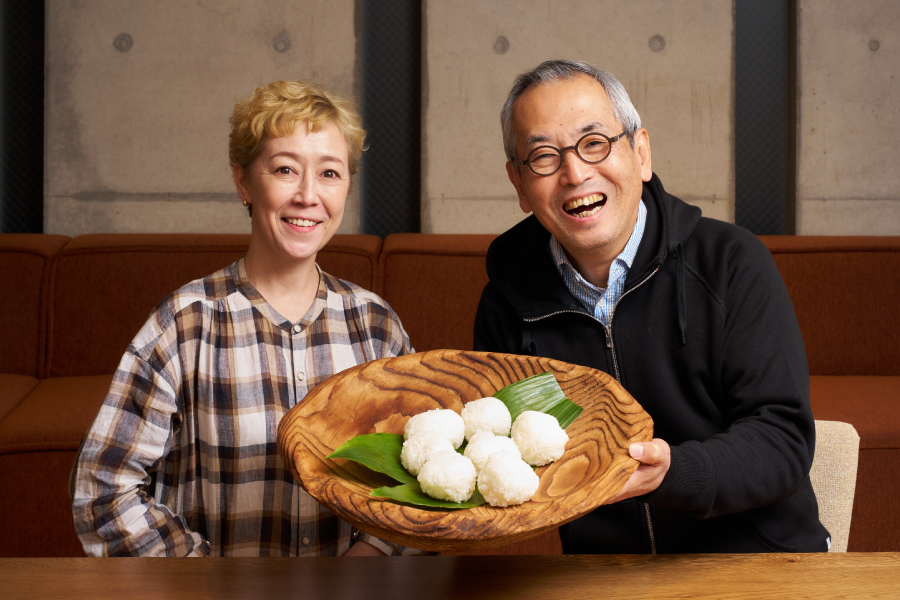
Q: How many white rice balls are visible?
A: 7